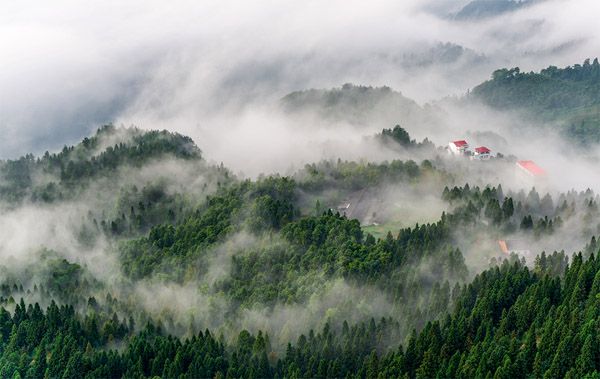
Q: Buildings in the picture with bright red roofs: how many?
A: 3